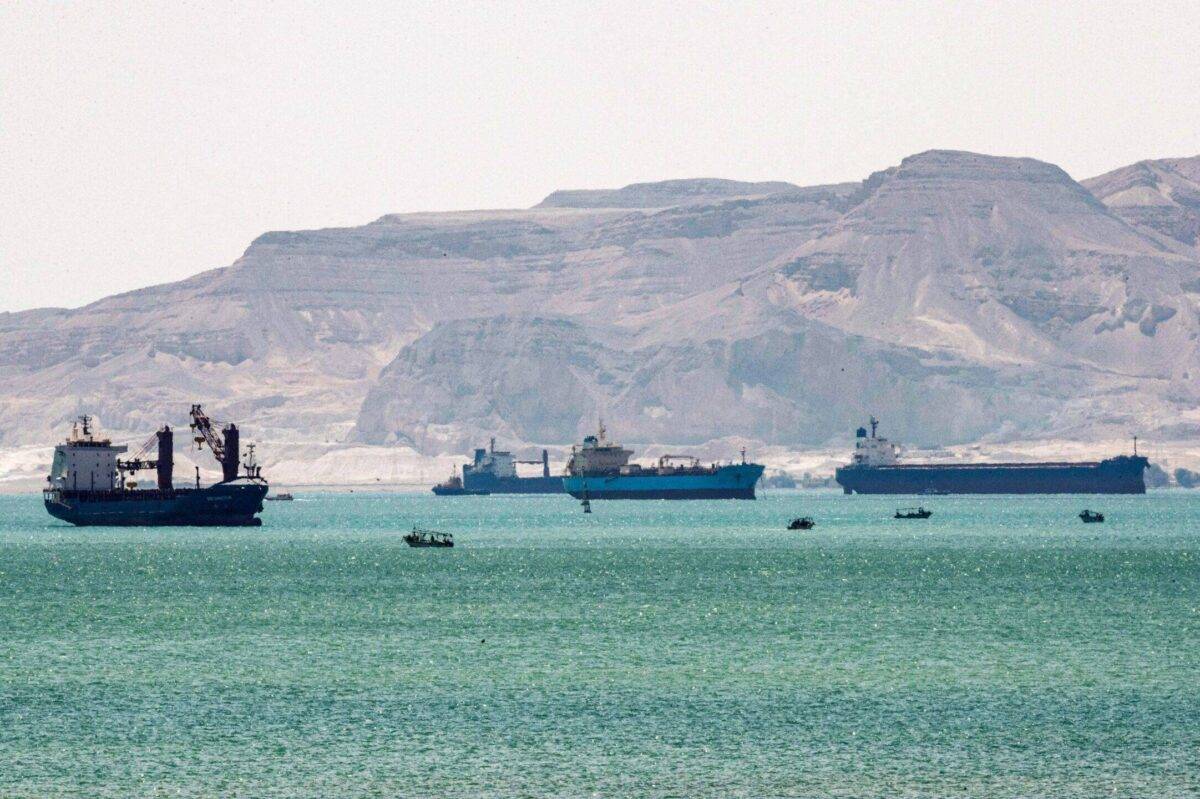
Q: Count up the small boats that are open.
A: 4